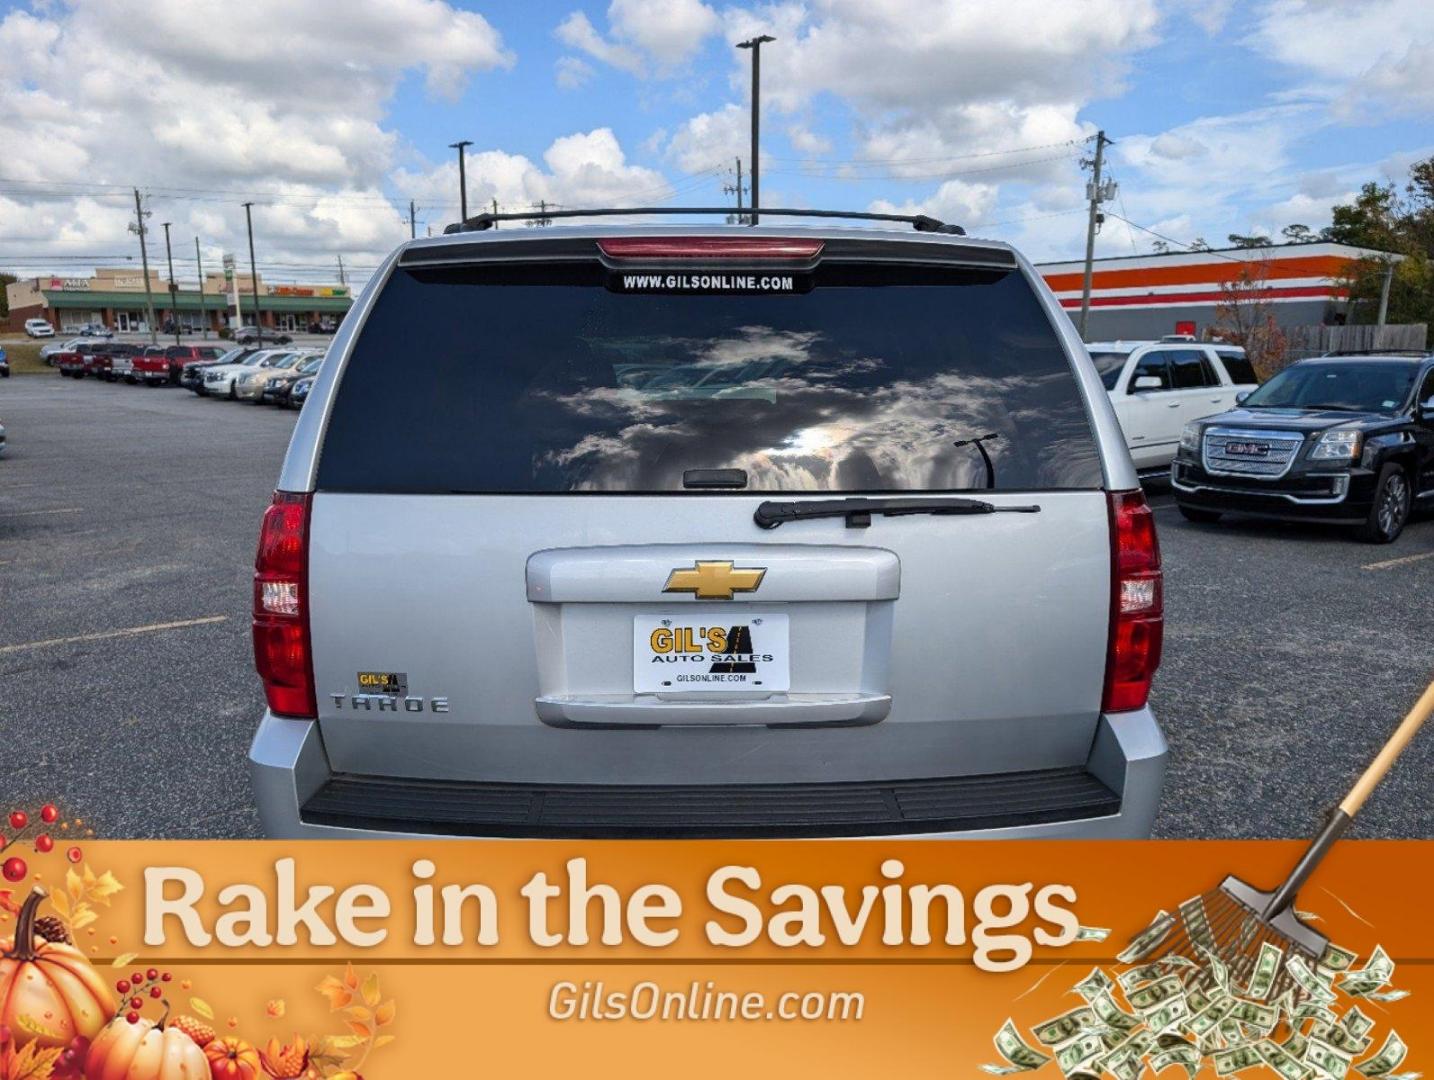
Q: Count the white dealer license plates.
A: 1